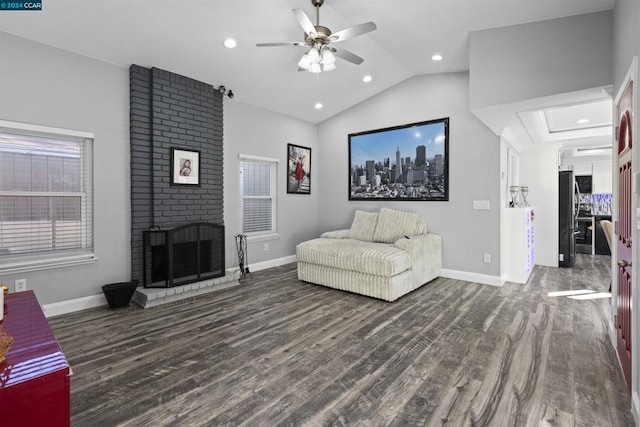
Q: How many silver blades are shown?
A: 5